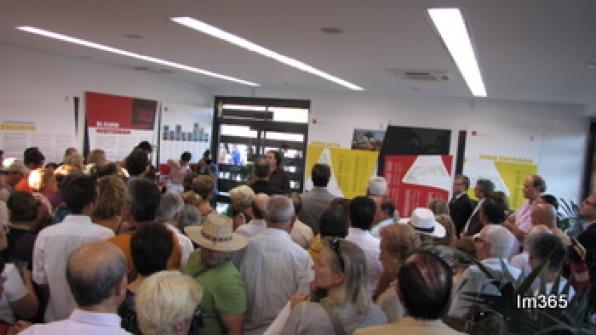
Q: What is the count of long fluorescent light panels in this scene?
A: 3